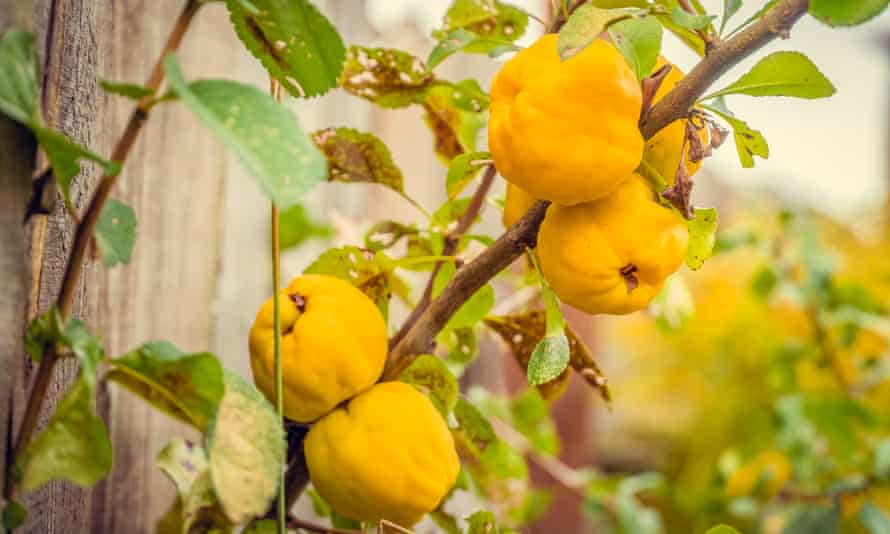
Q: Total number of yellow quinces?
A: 6